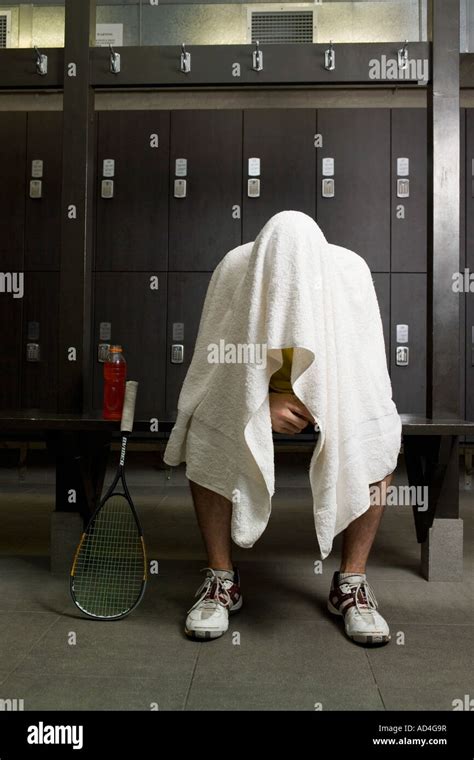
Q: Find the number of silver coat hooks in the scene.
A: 6